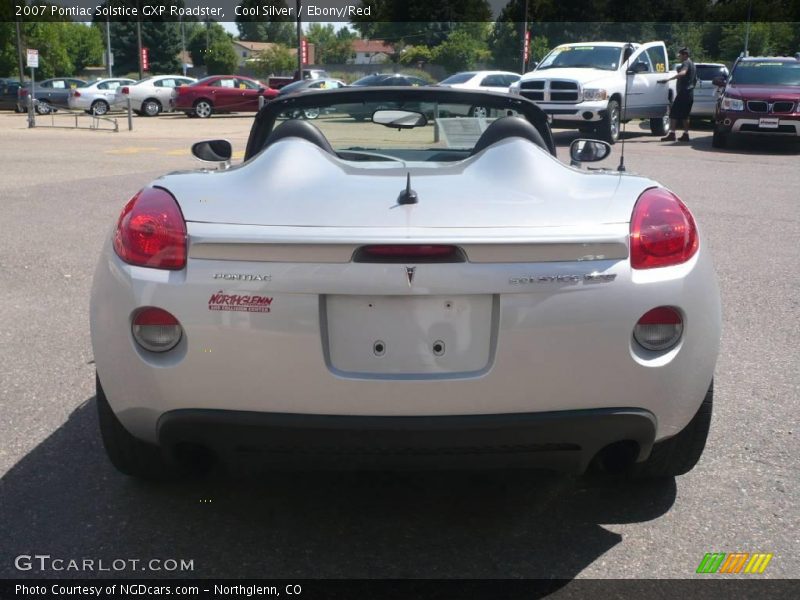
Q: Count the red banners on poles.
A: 3